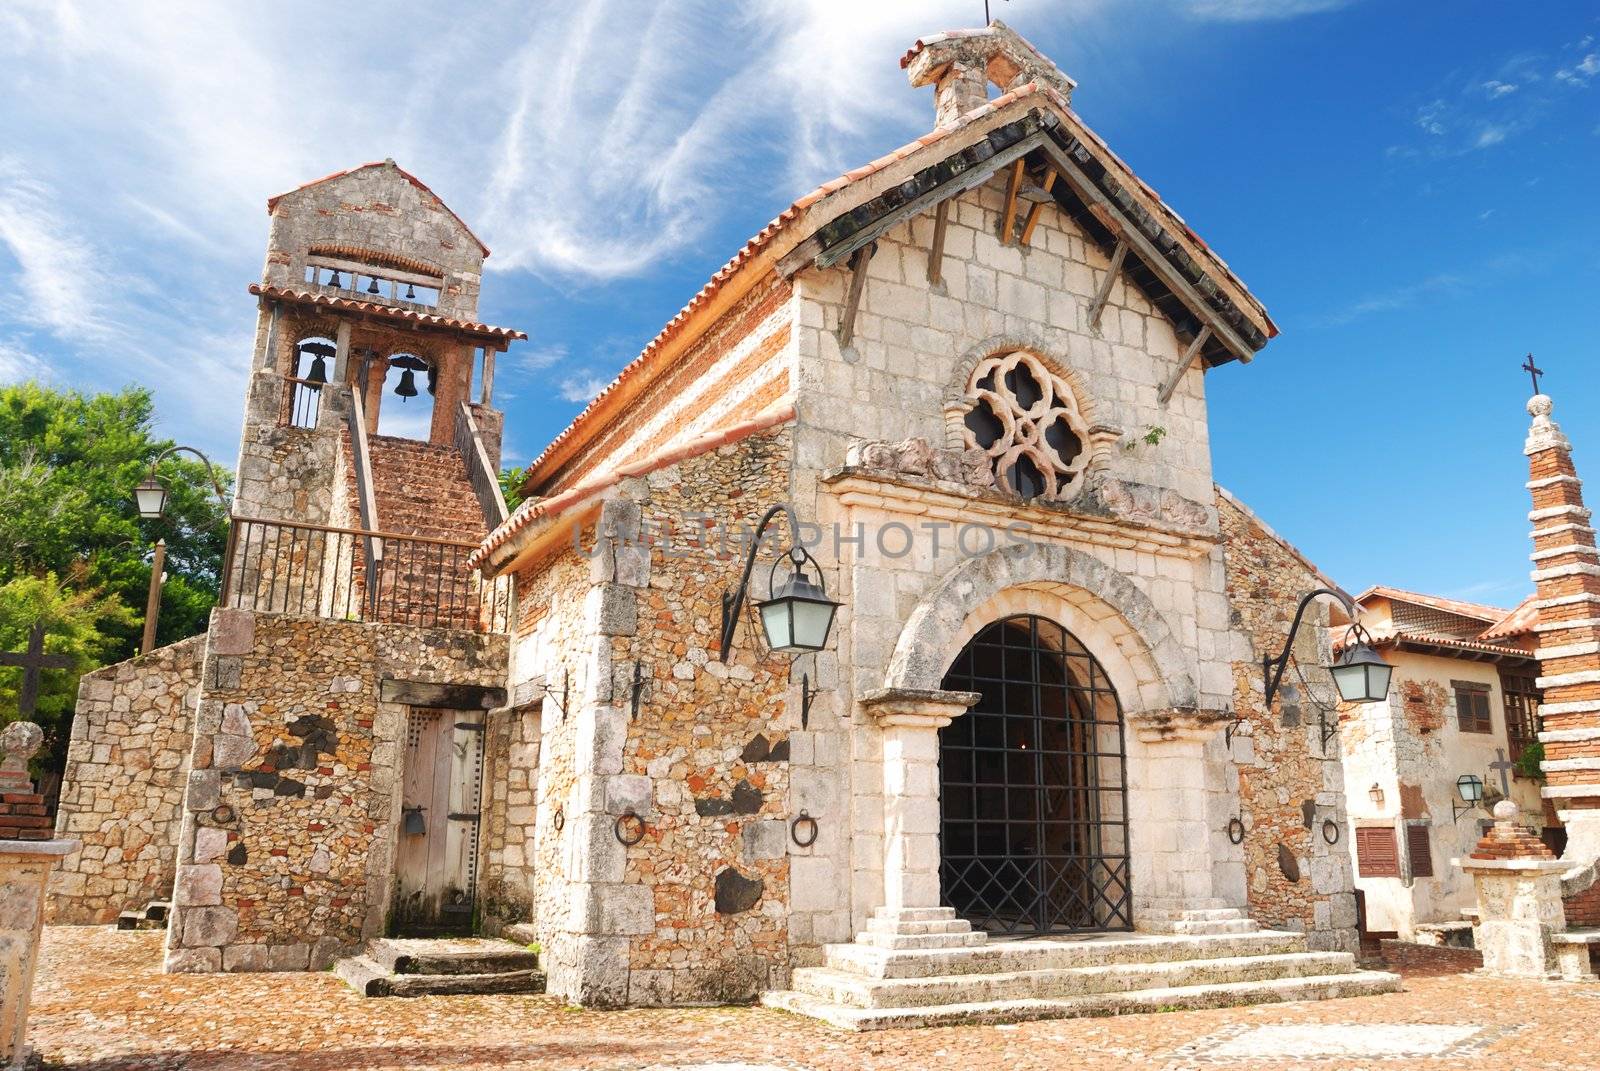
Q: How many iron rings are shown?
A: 6